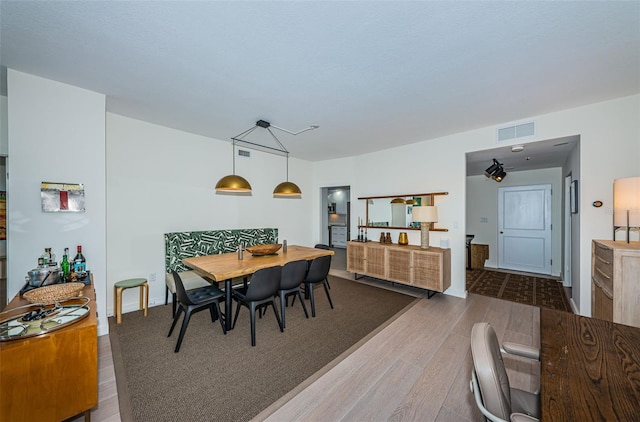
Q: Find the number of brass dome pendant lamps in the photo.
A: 2